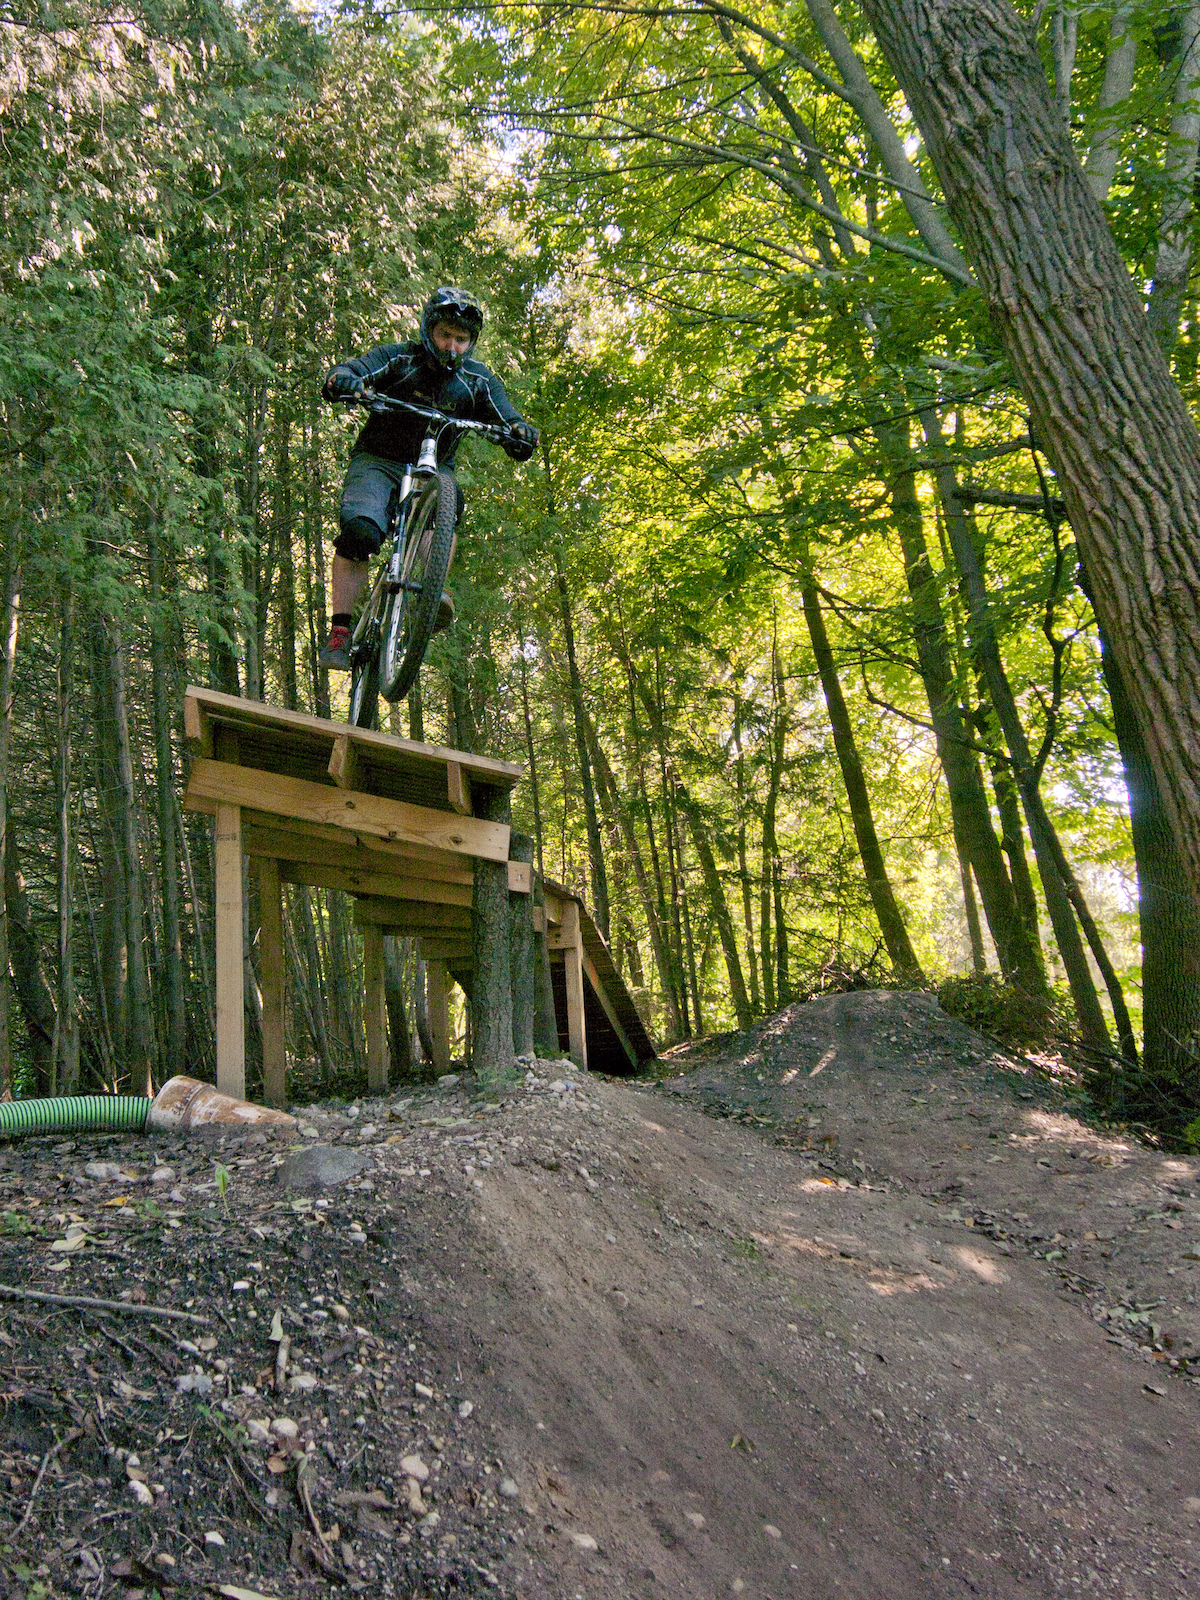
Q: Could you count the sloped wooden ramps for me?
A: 1